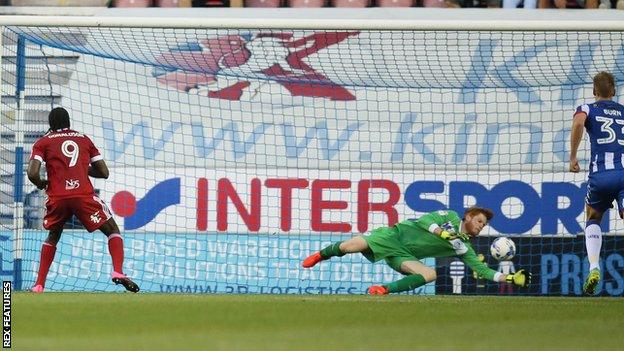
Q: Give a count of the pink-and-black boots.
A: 2